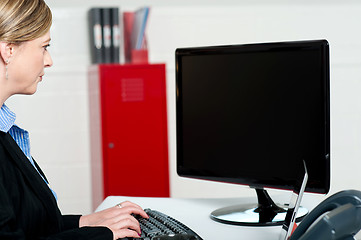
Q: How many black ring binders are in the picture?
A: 3